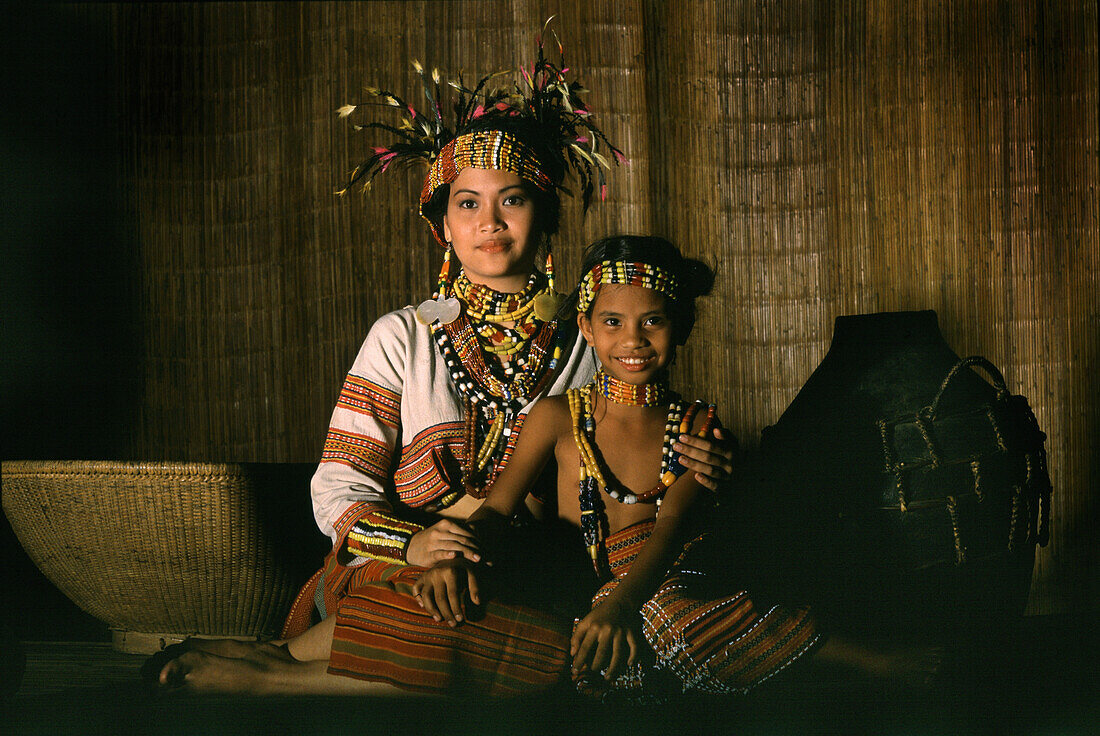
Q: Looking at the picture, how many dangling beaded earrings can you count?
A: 2